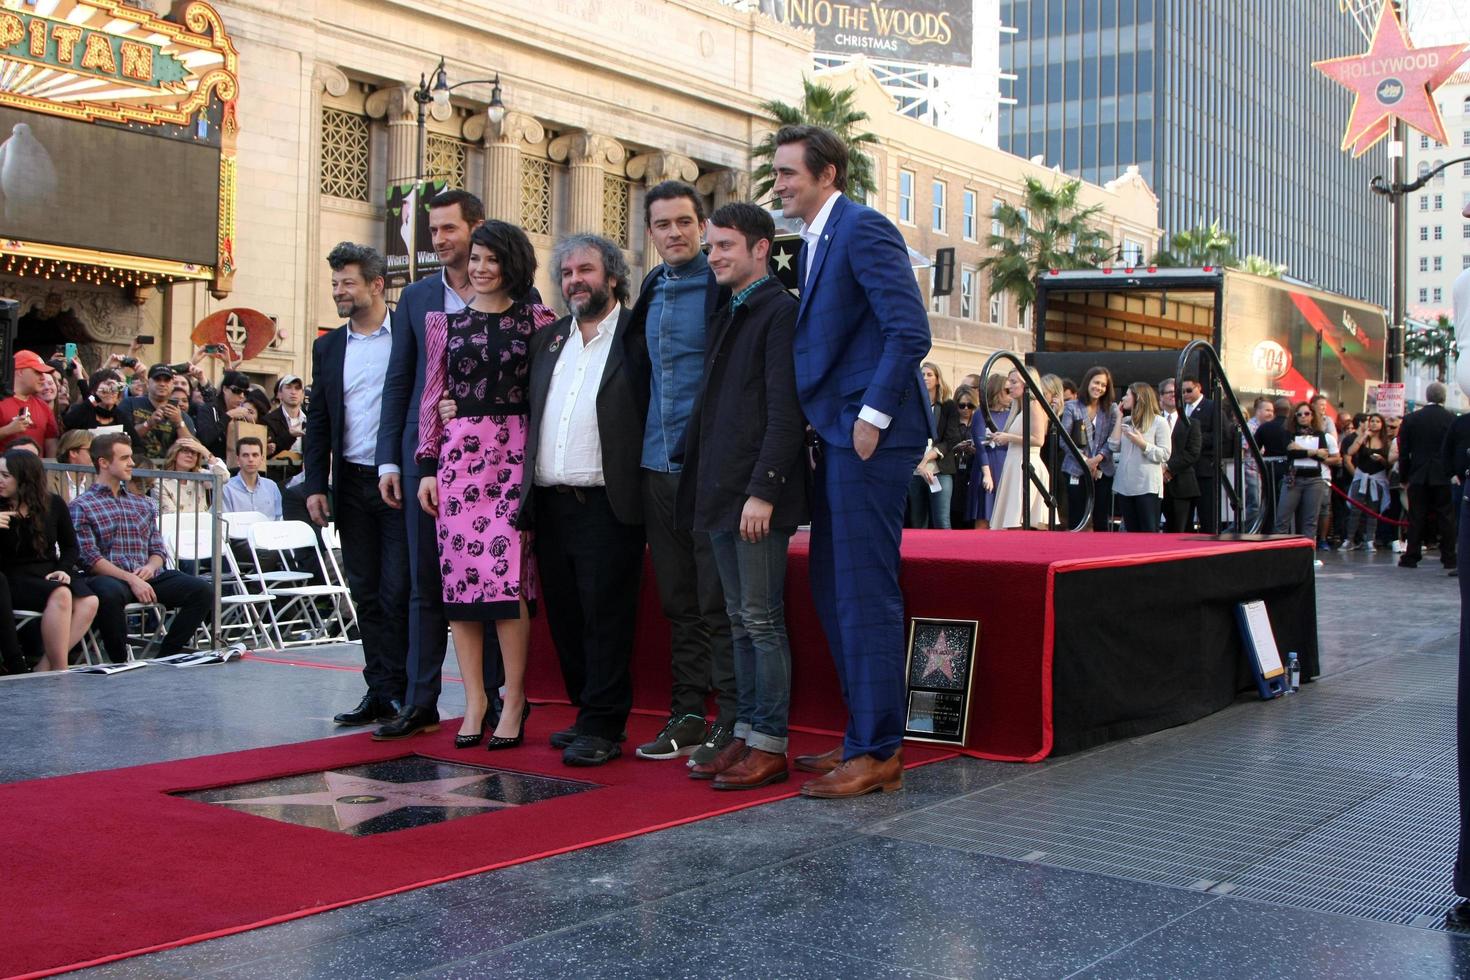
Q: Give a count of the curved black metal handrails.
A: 2